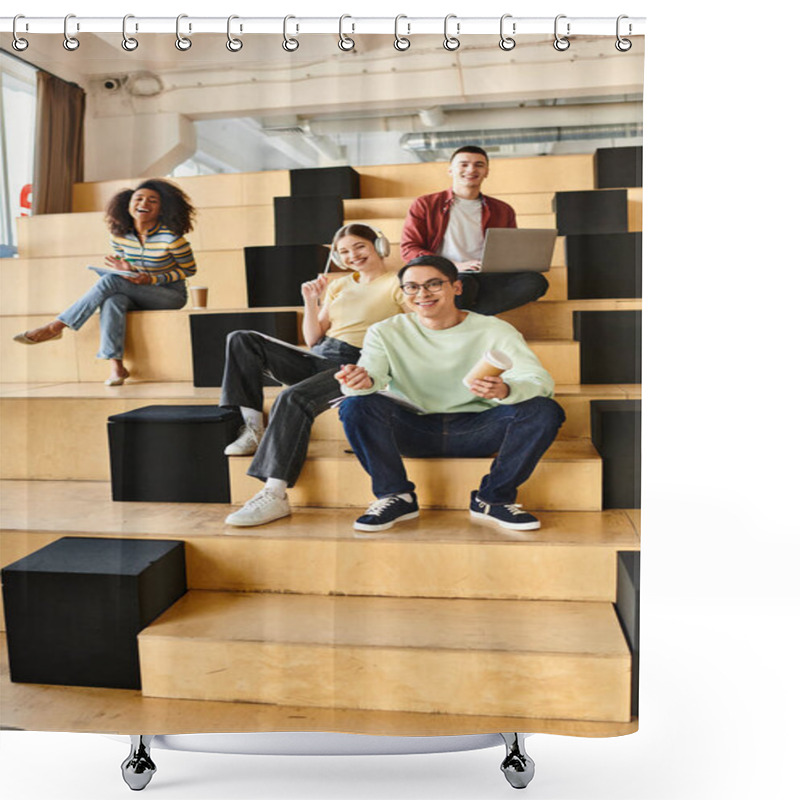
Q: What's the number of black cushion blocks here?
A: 12